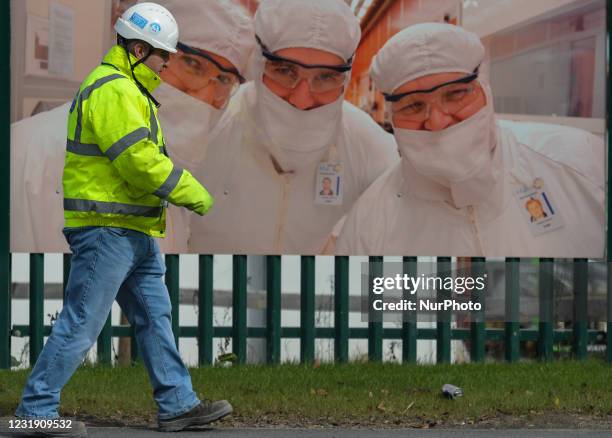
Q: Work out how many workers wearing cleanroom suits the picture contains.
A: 3